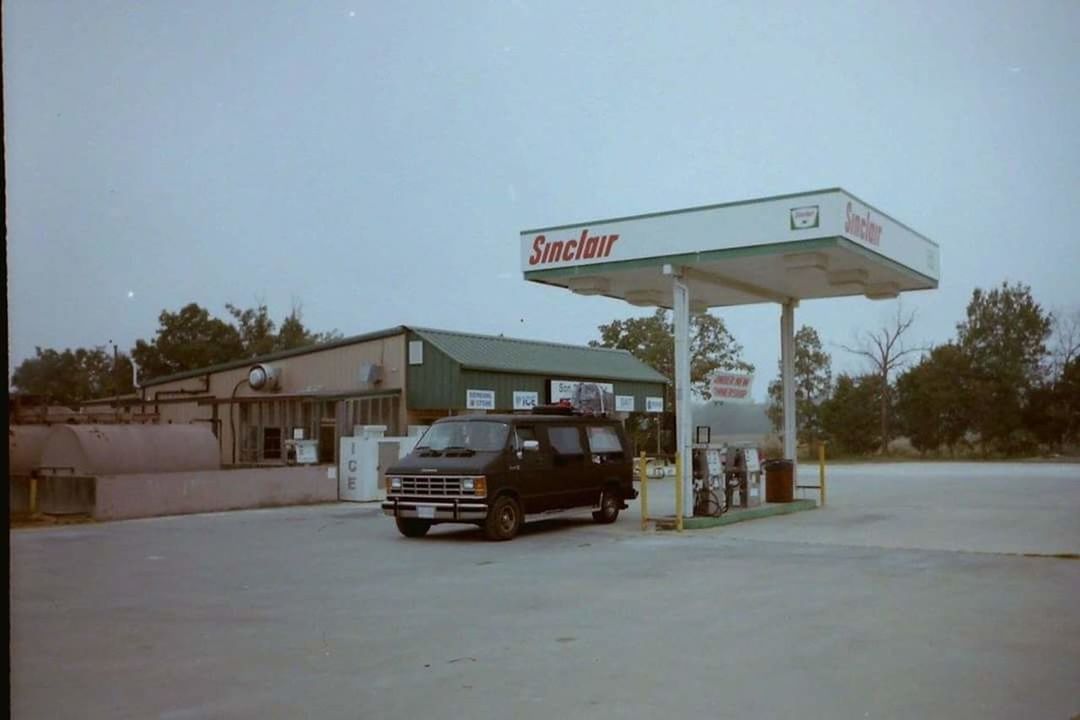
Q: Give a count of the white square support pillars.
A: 2